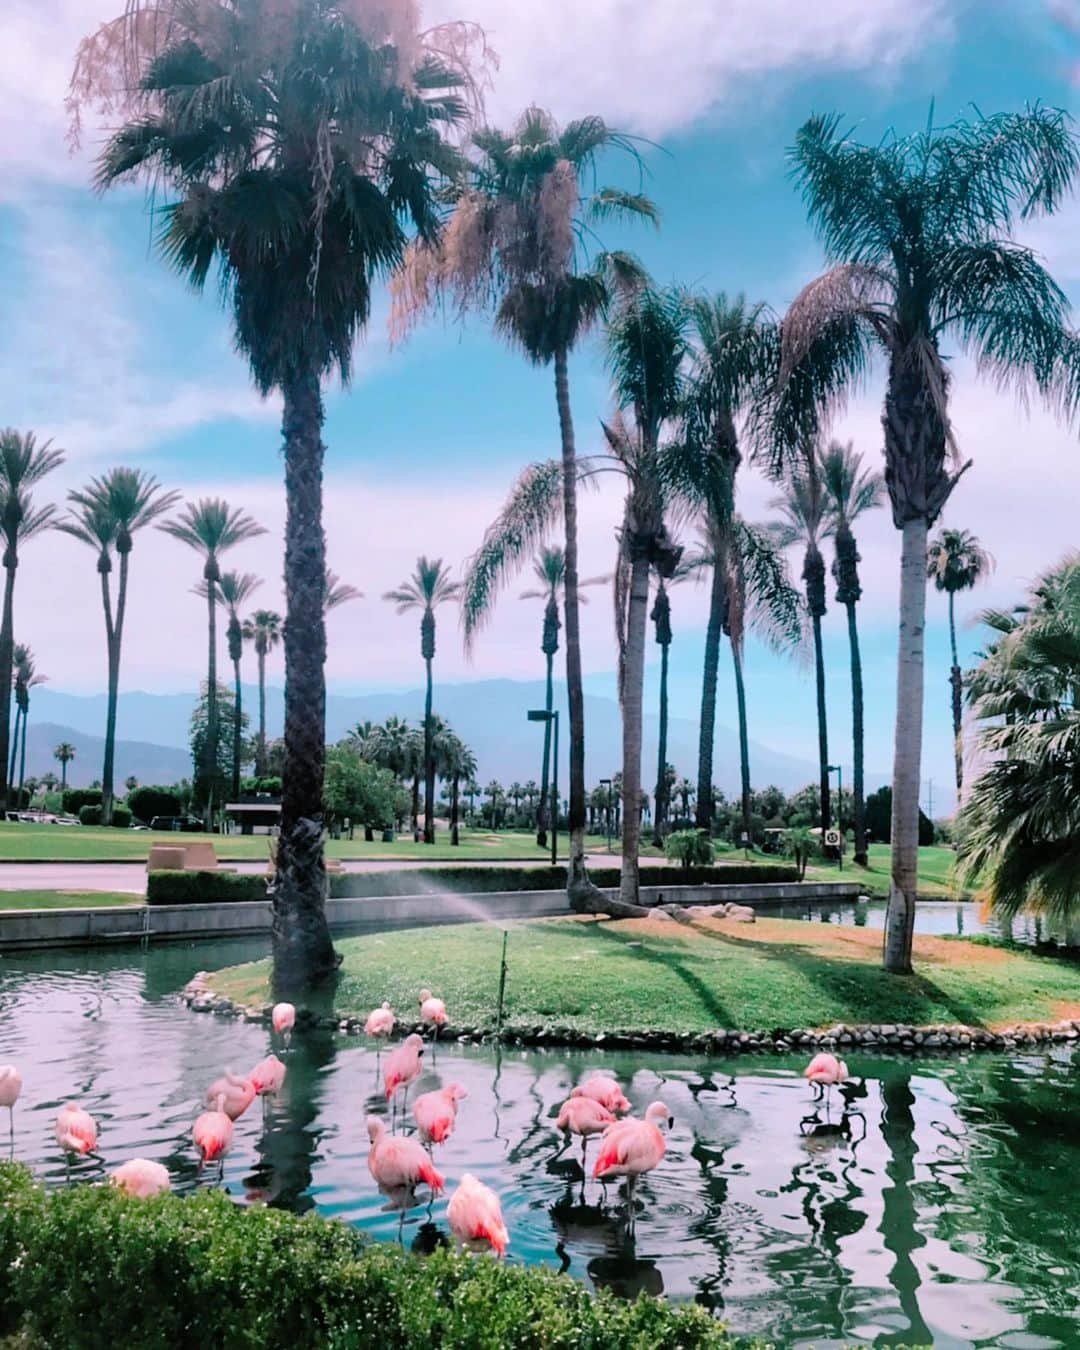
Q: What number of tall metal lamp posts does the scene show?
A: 3